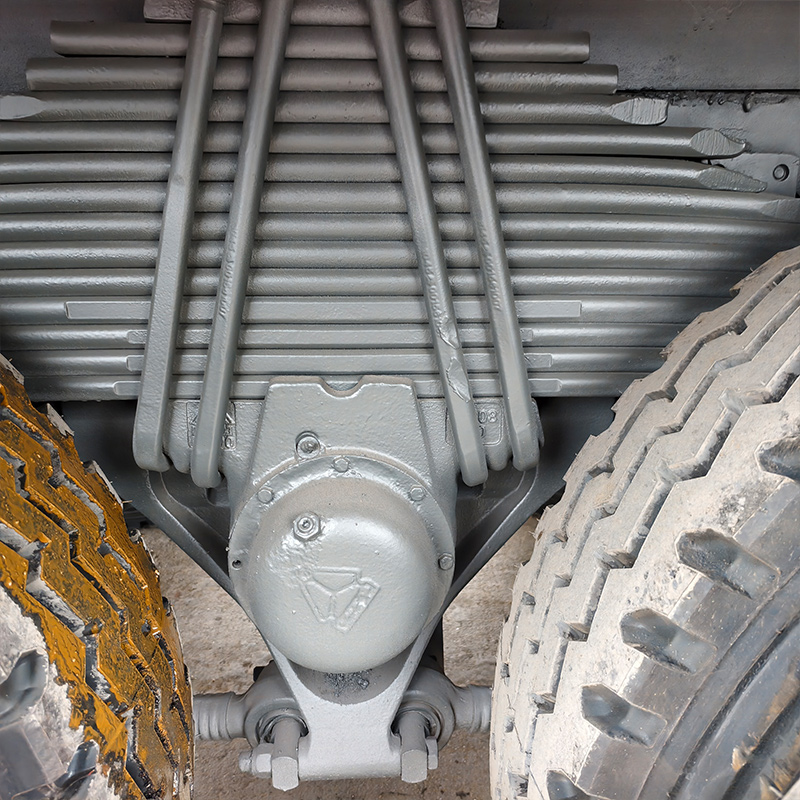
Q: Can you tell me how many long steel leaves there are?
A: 13